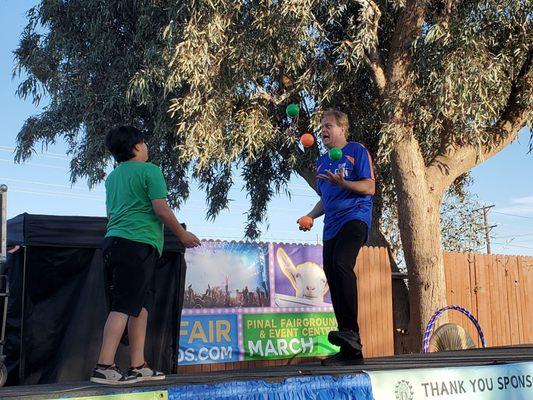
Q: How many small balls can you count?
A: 4